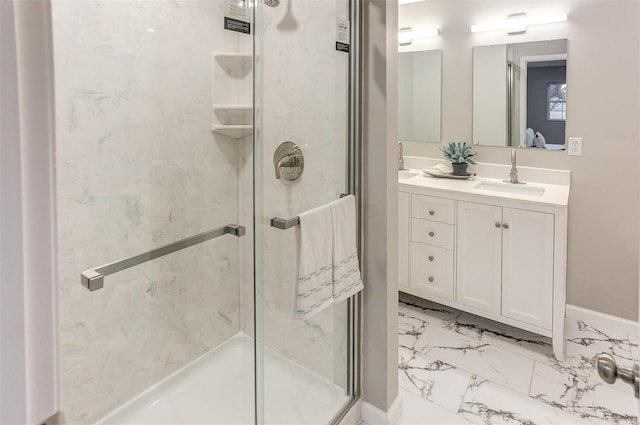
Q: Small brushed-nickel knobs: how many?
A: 6